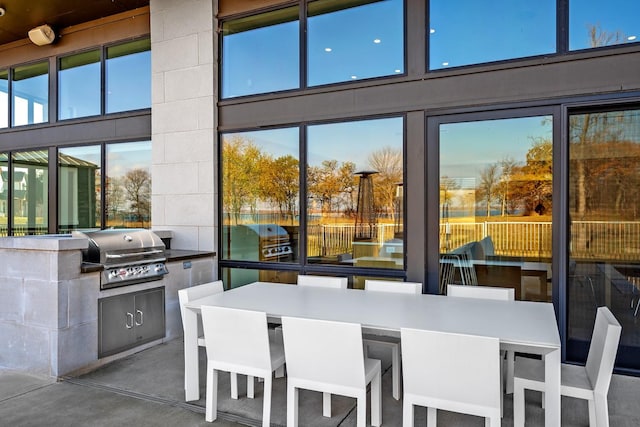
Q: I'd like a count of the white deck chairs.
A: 8